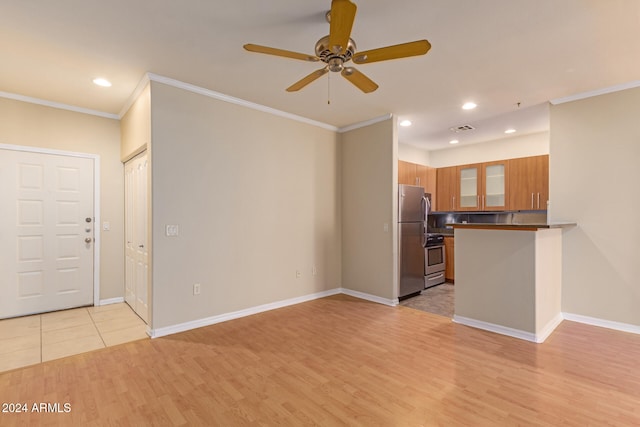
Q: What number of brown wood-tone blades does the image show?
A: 5